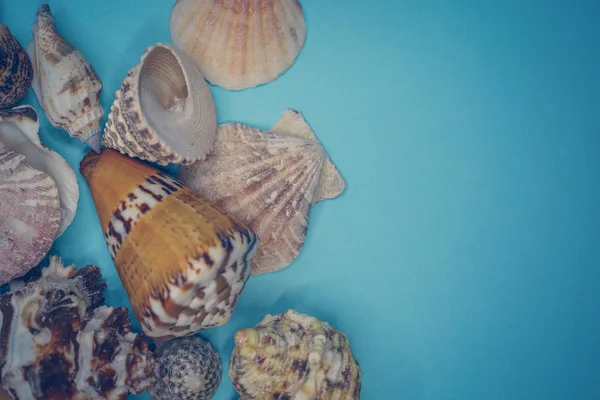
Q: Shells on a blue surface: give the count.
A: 11